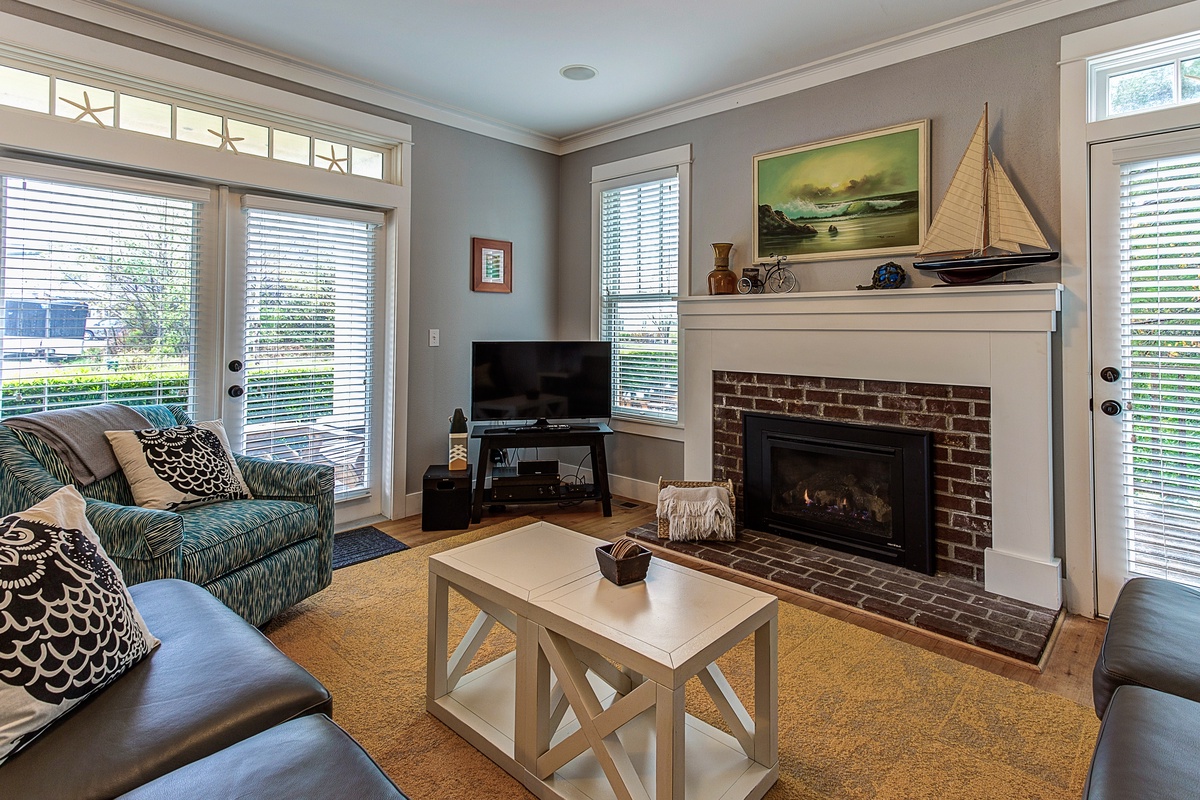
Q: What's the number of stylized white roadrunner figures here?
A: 0